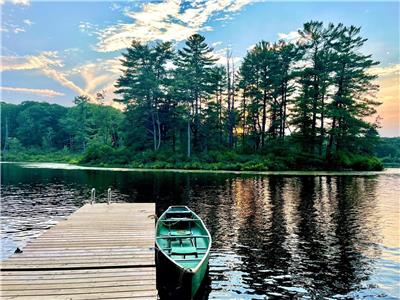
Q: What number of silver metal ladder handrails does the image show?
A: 2